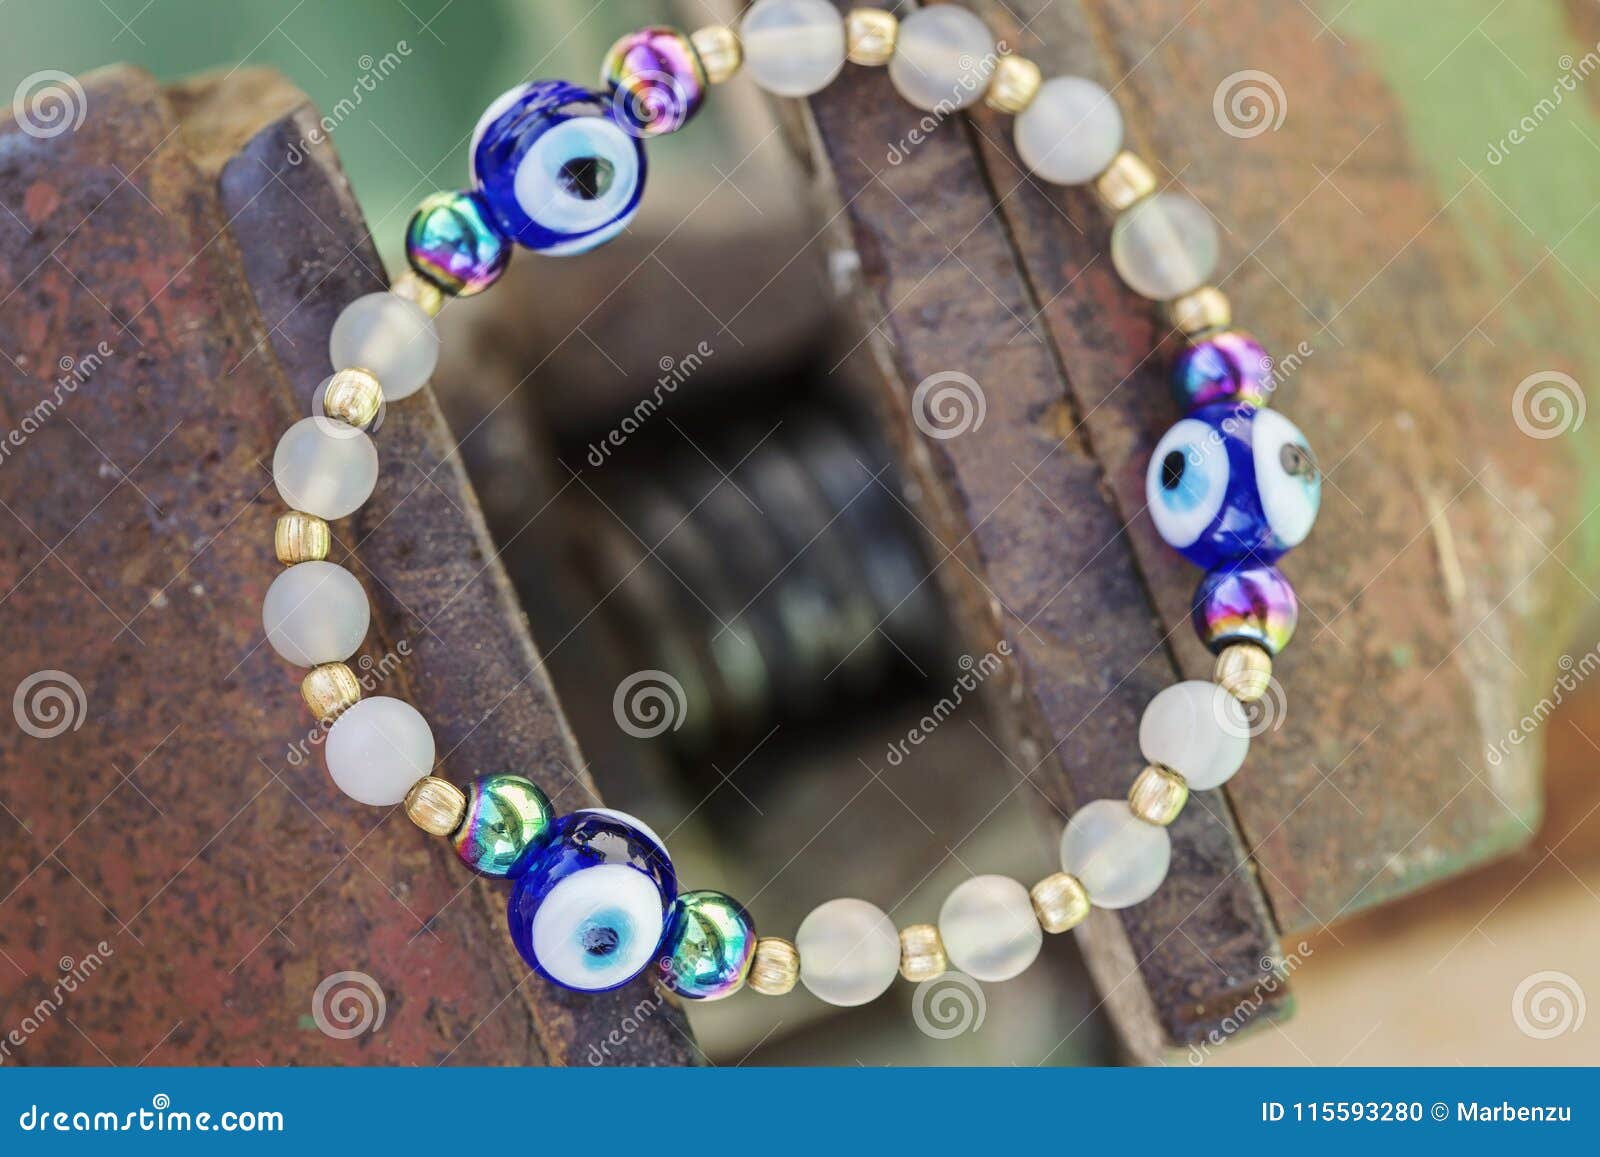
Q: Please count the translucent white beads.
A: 12